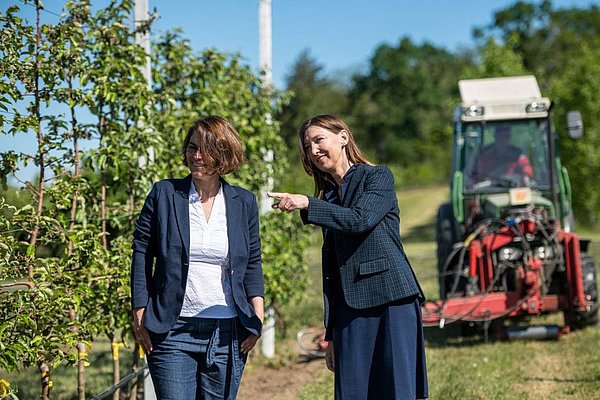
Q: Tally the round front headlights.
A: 2